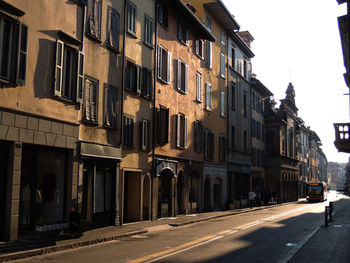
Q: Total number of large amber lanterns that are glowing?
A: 0